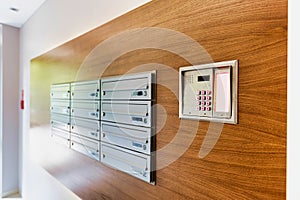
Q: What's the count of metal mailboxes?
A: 12